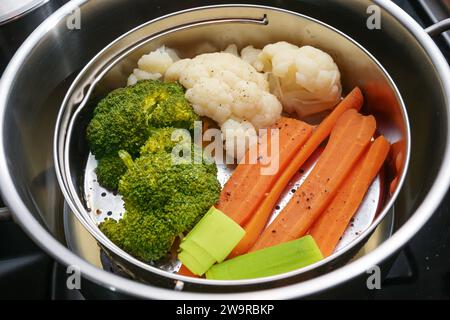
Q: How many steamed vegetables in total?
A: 4